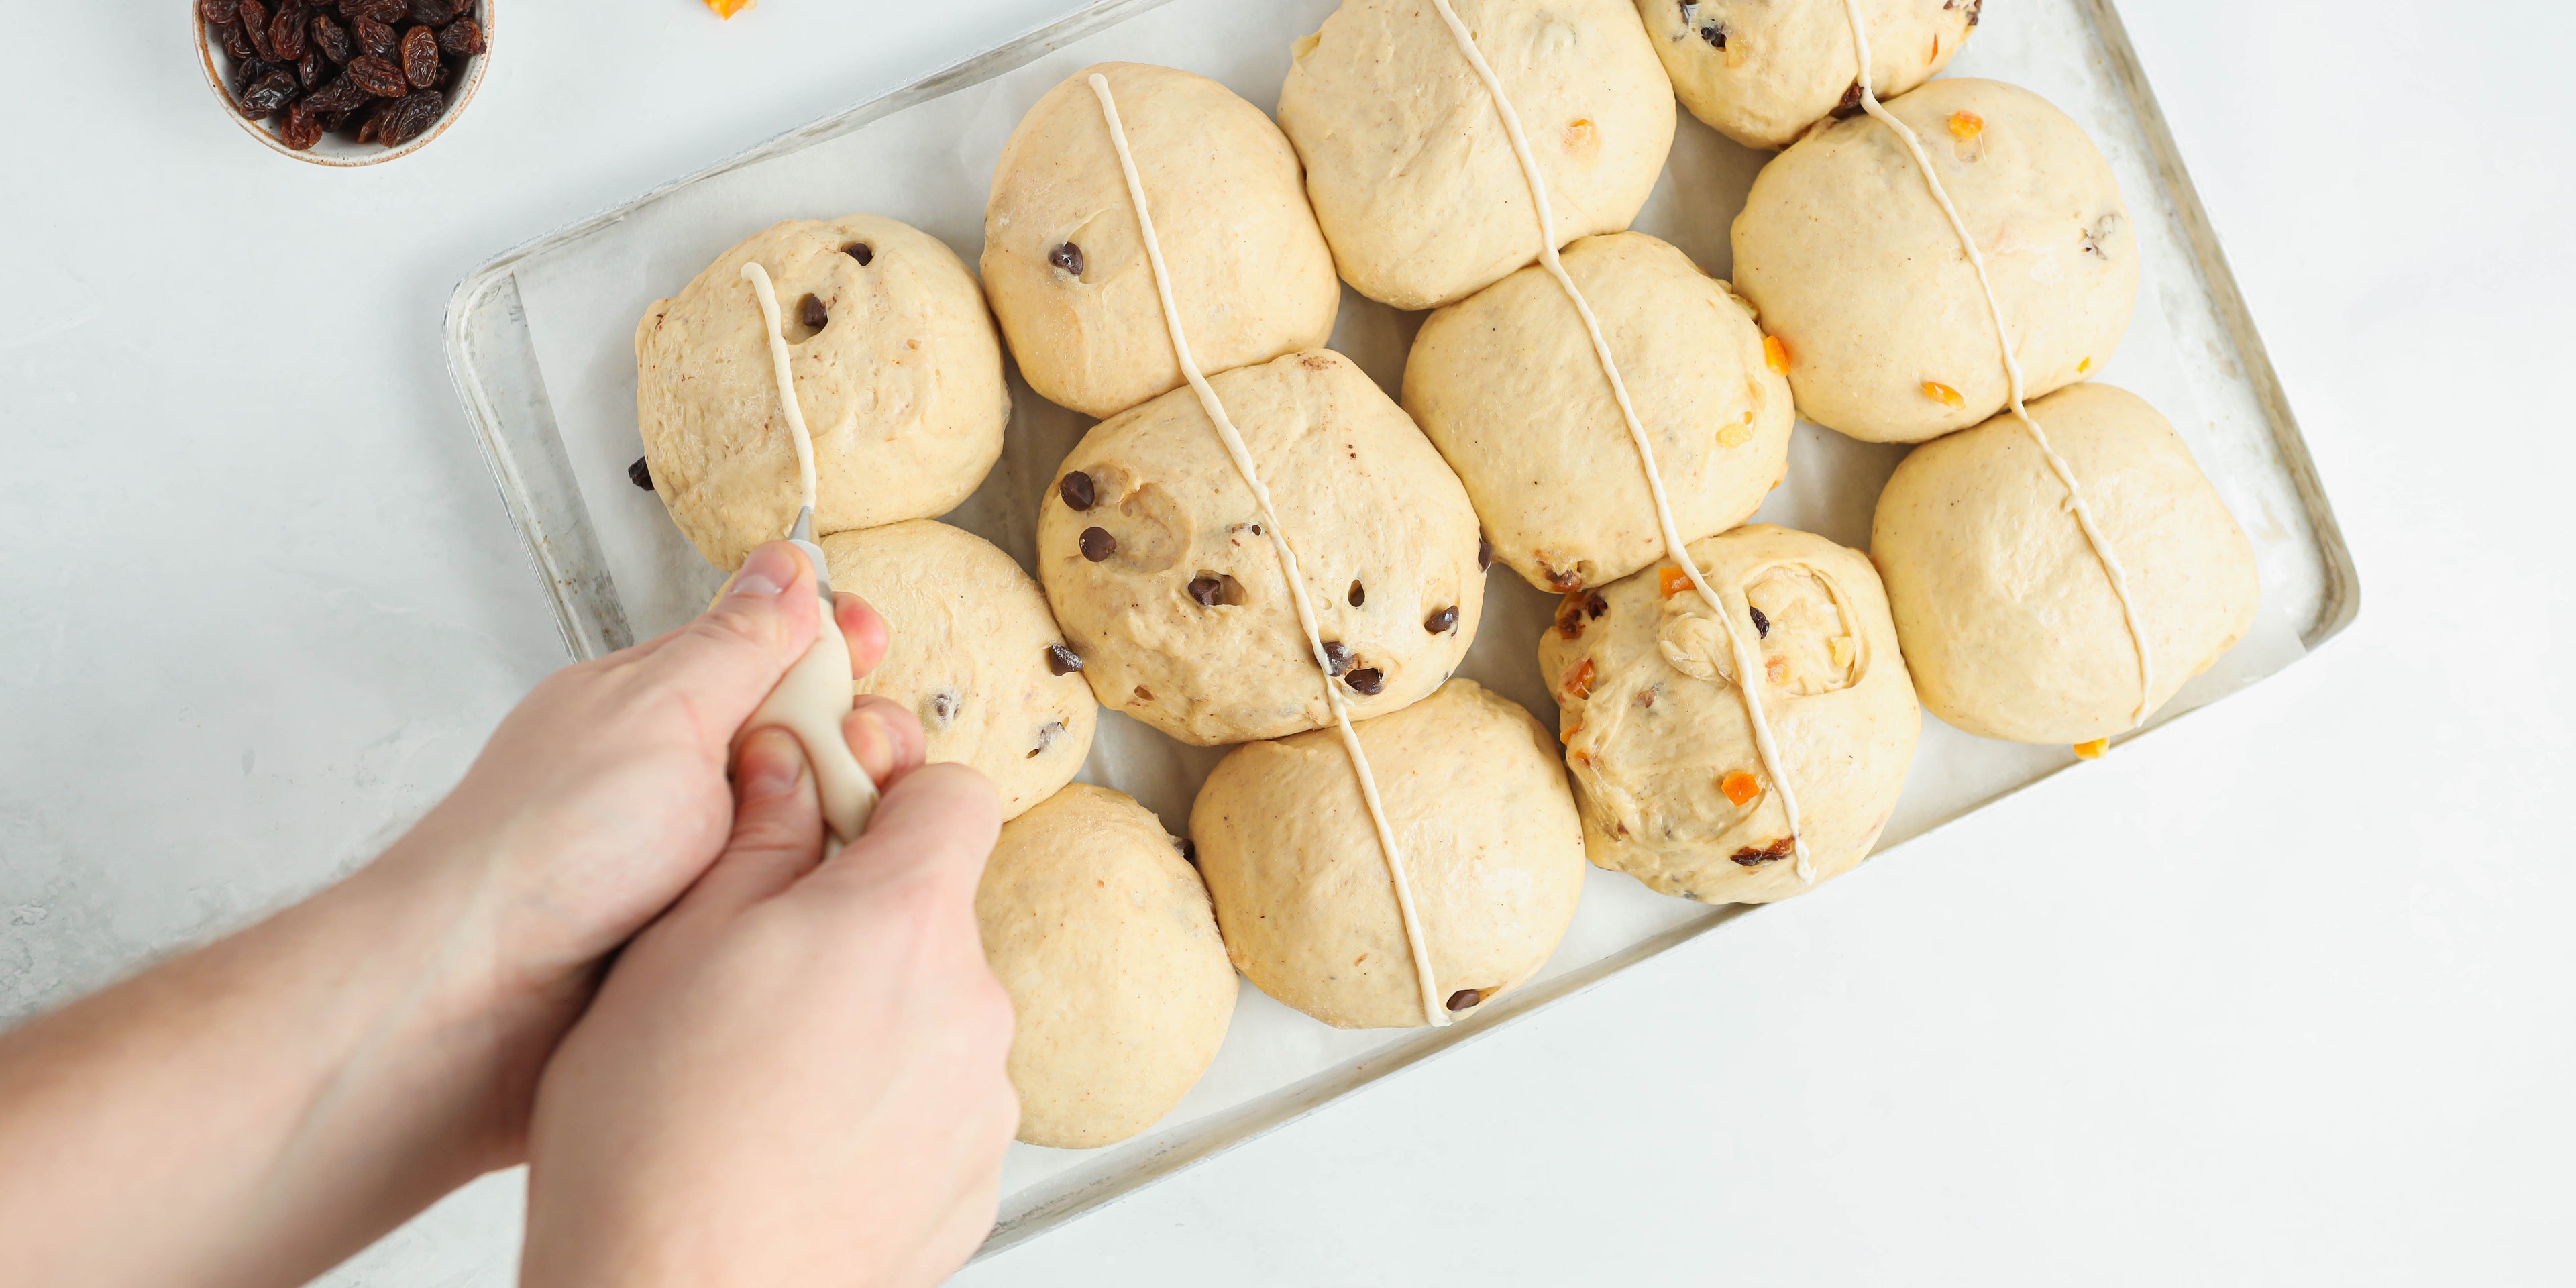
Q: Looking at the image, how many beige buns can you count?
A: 12